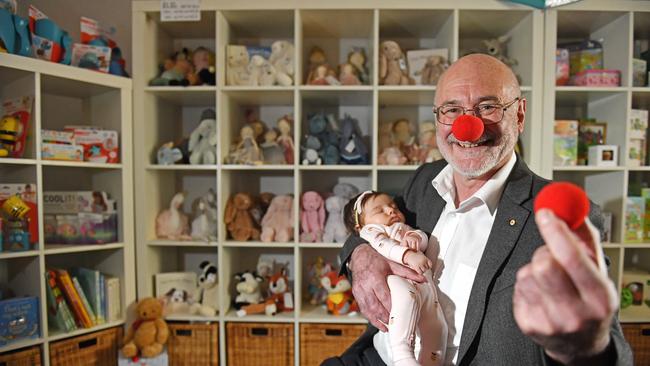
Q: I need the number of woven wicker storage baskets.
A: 6